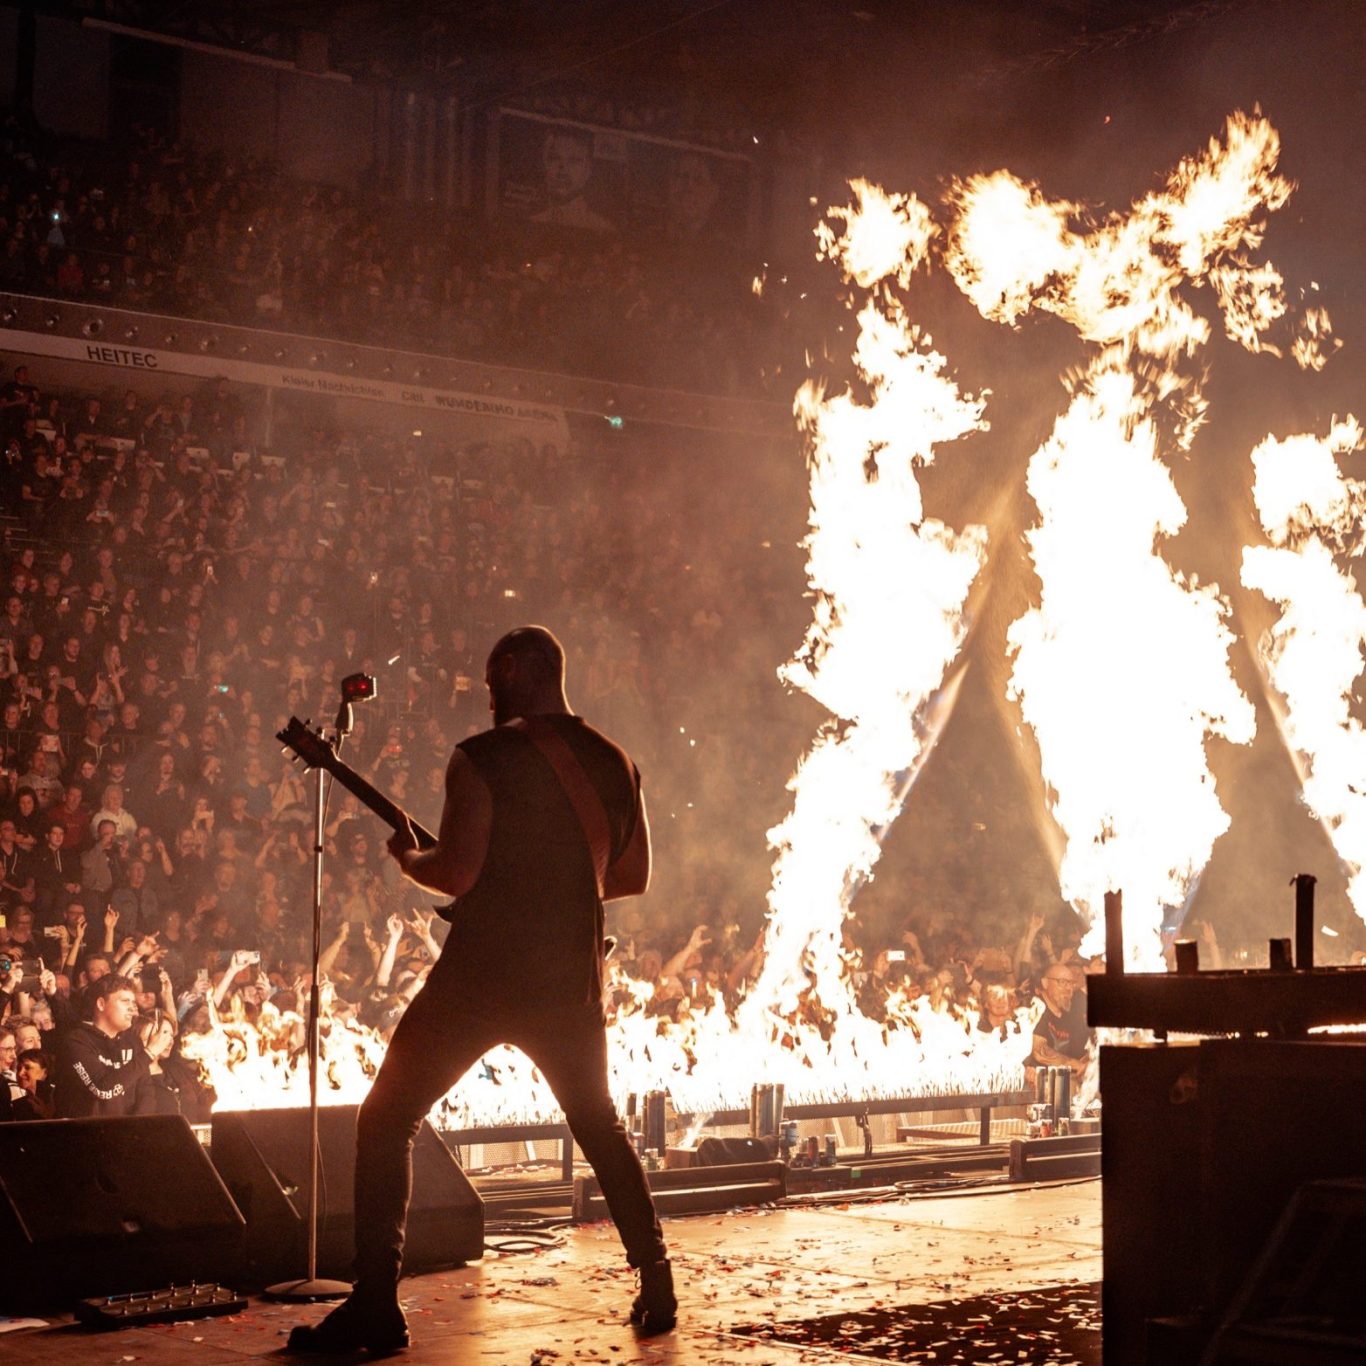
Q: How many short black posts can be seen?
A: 2